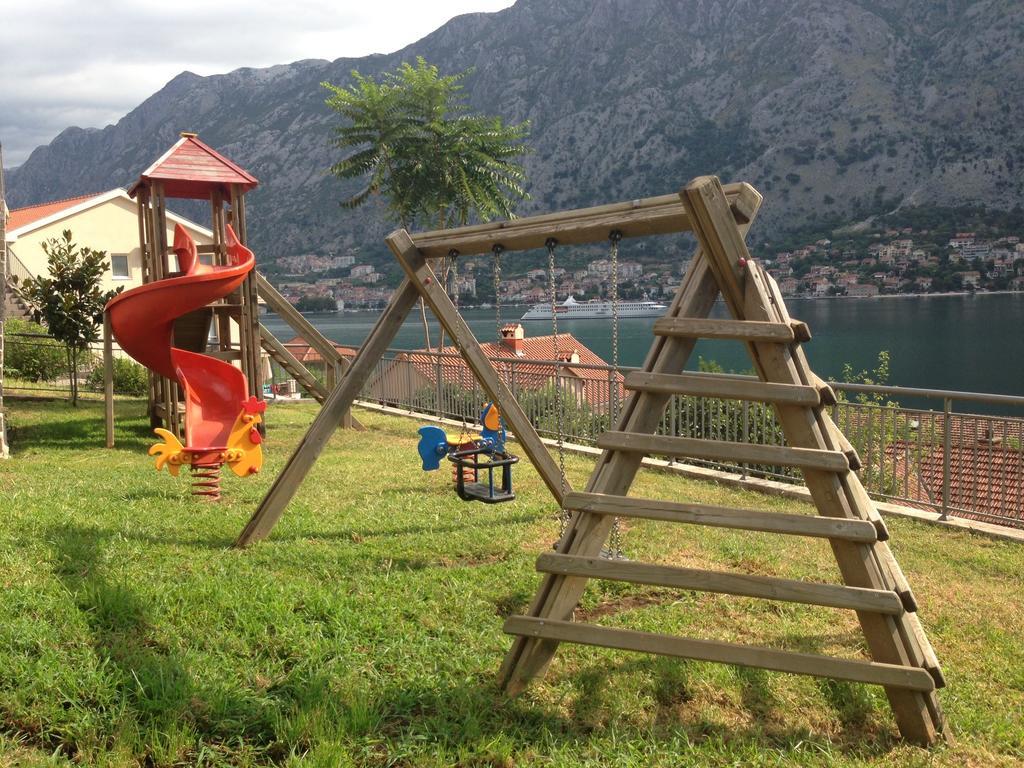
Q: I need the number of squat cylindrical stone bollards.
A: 0